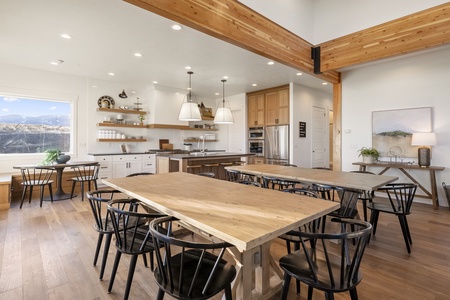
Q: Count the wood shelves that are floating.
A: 6